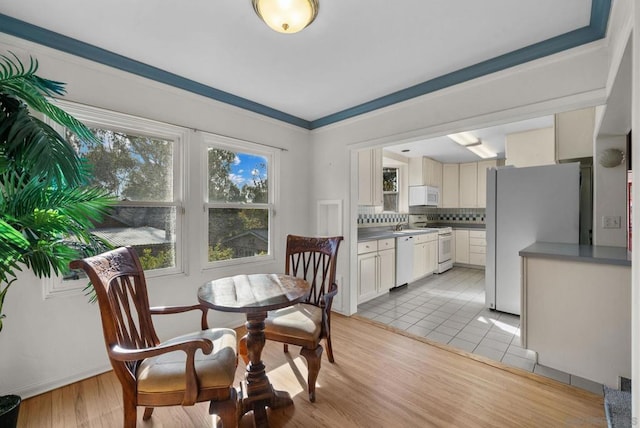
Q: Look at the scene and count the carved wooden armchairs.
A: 2